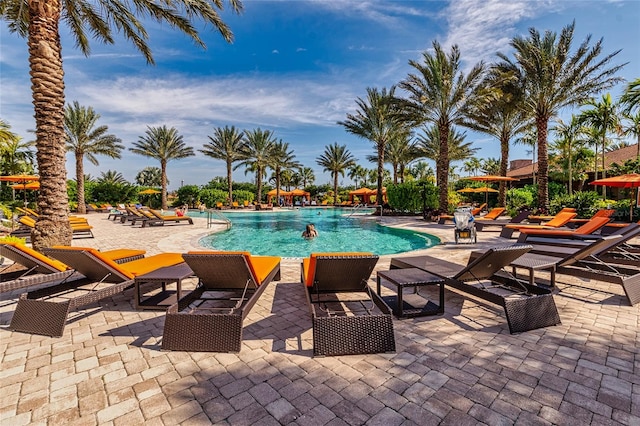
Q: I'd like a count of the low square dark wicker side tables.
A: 3